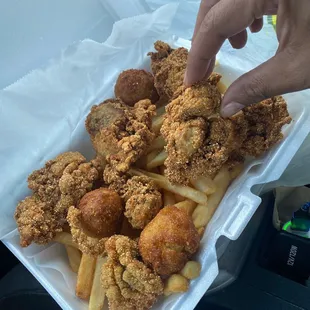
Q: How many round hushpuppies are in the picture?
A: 3